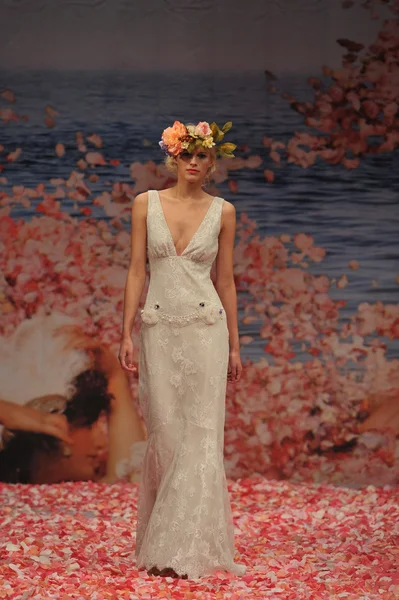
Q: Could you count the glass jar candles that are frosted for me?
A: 0